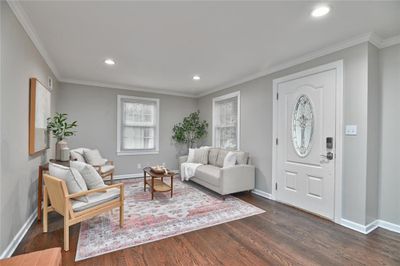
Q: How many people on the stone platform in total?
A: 0